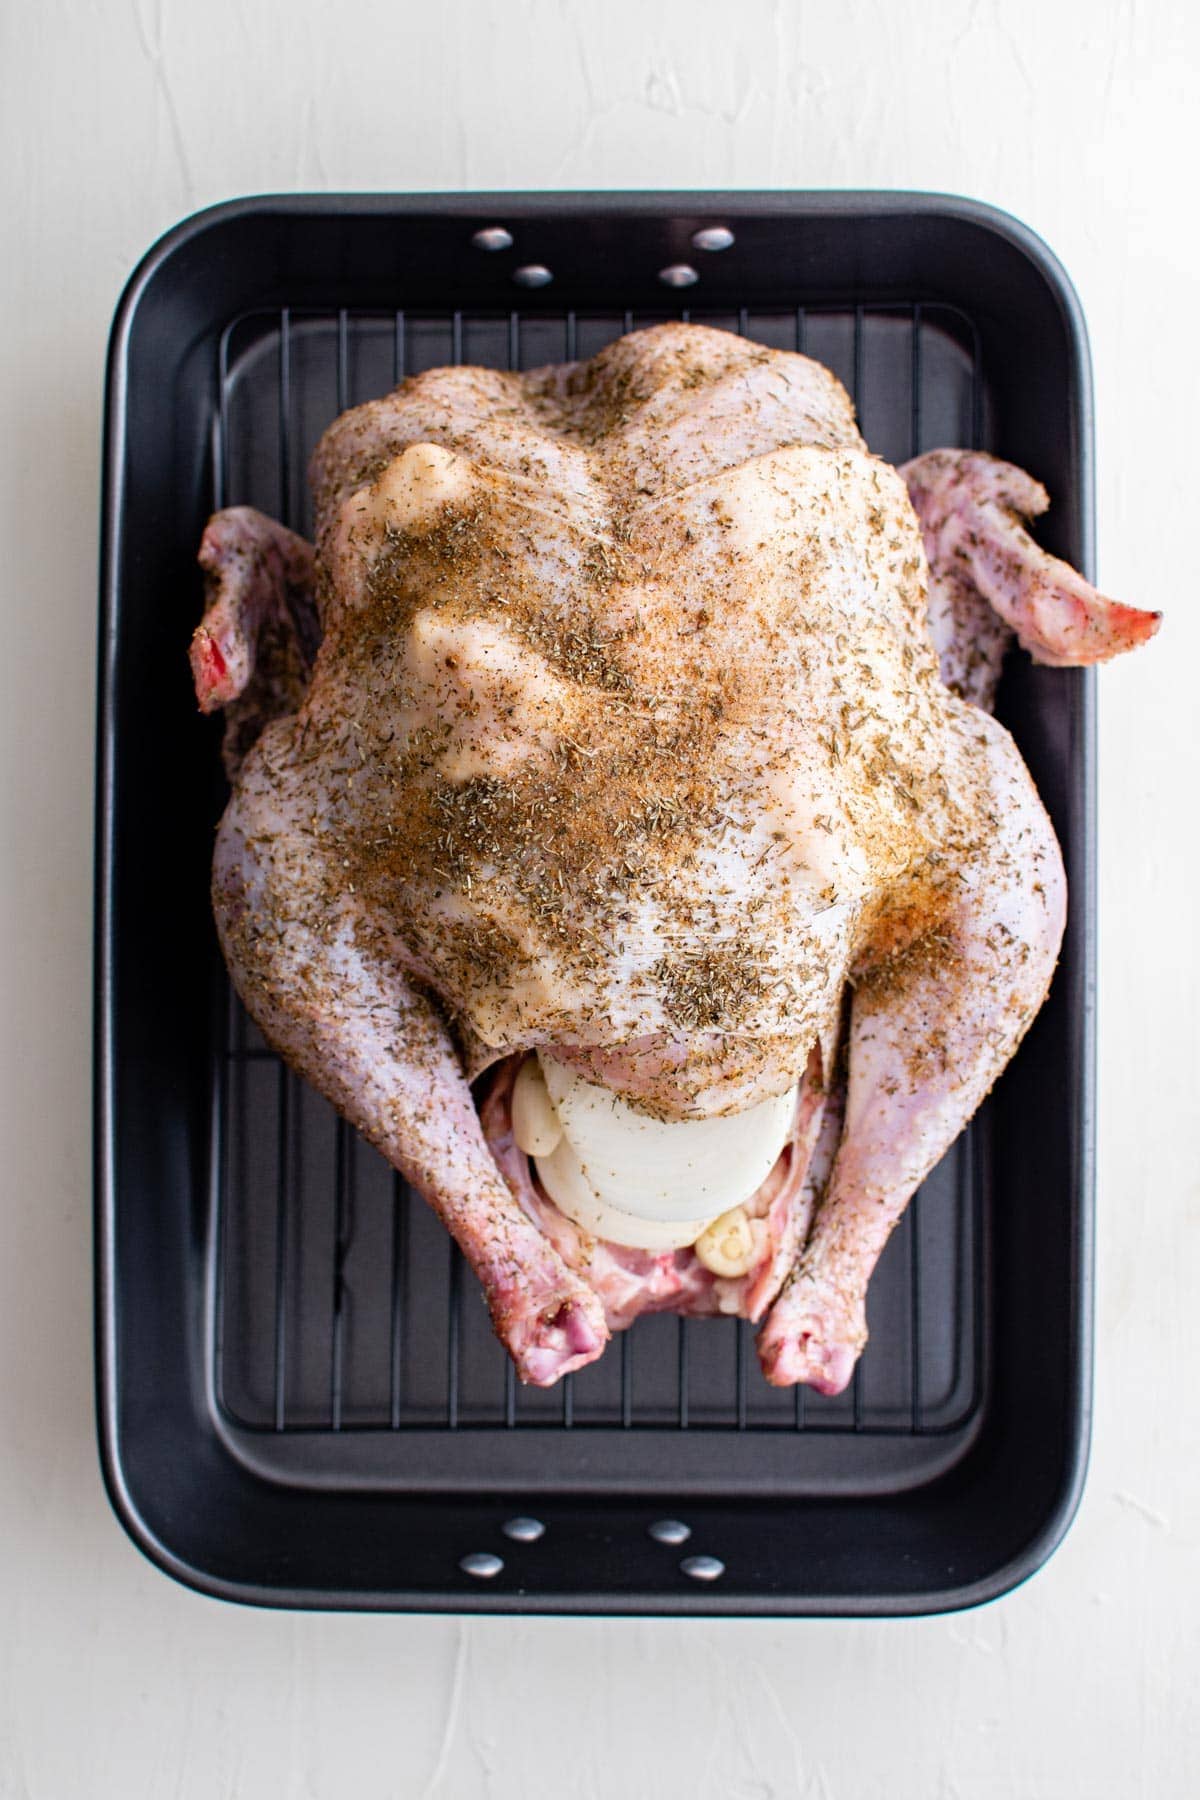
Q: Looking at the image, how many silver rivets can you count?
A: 8